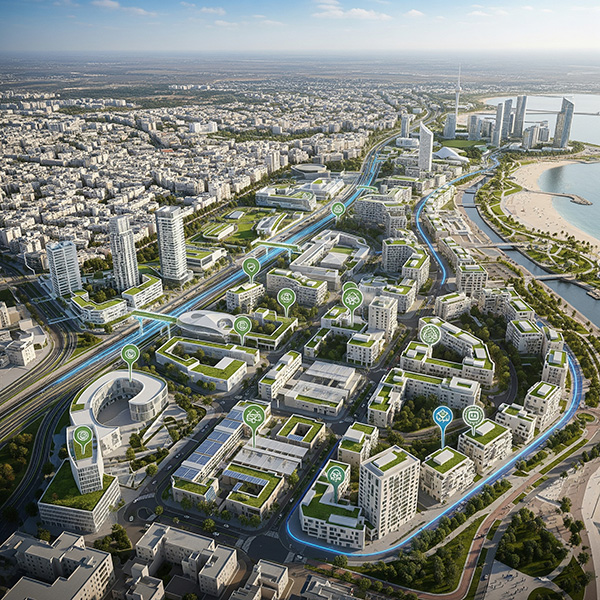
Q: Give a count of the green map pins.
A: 12